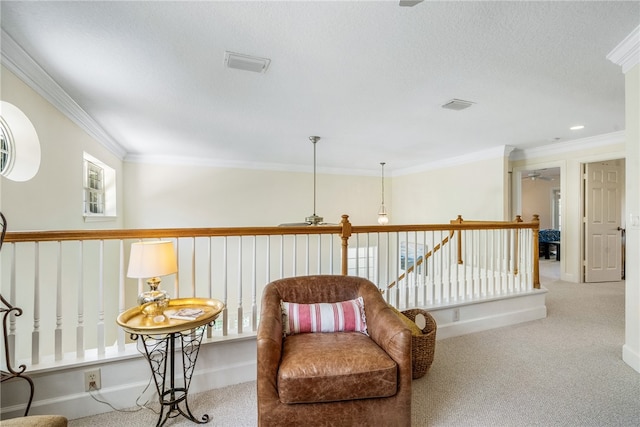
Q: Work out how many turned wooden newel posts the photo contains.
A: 4